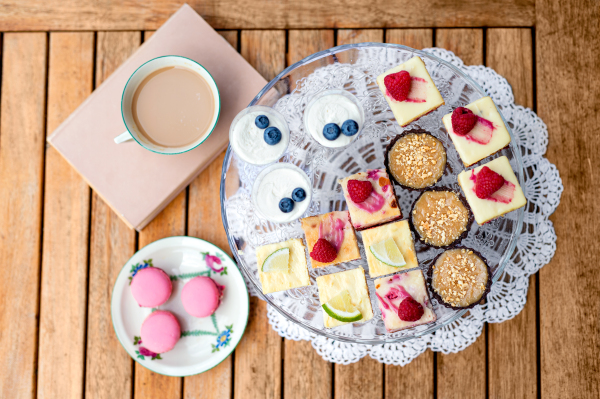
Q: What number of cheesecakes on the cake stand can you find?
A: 9